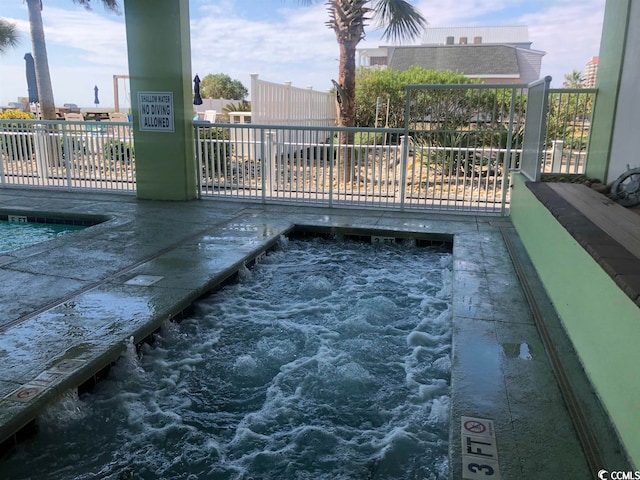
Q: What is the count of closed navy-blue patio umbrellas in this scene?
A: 3